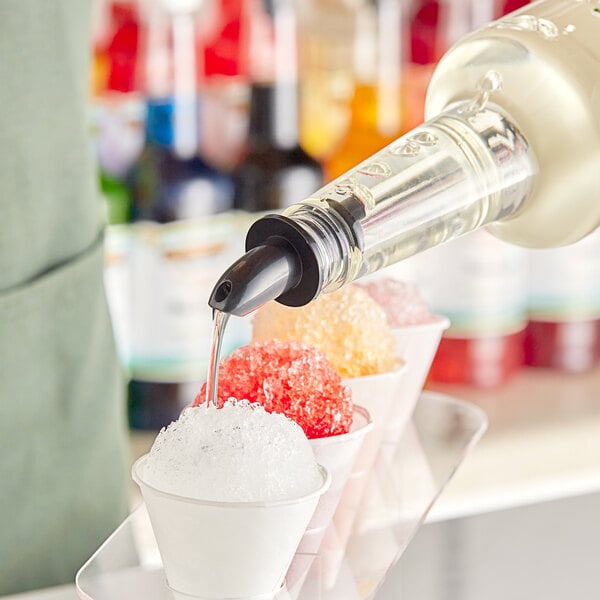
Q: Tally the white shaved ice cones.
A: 1